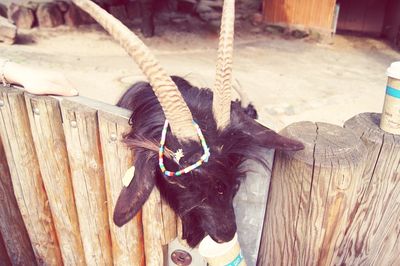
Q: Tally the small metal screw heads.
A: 4